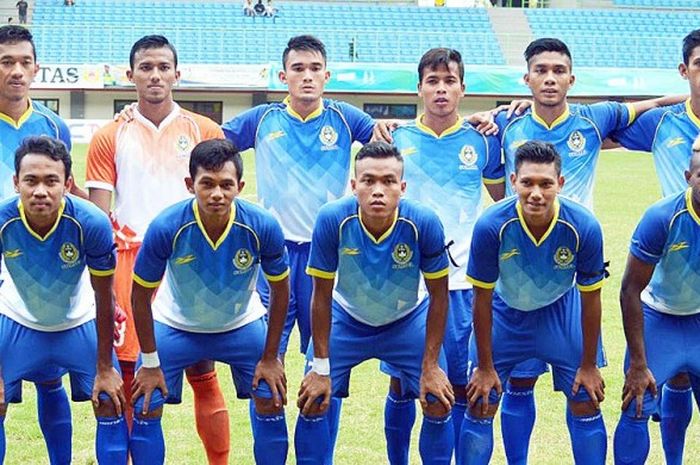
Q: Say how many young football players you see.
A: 11